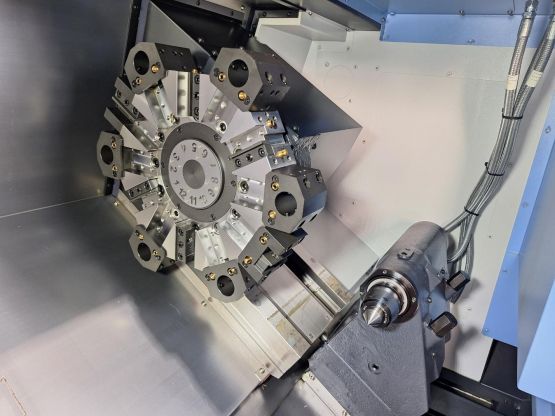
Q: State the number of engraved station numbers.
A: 12